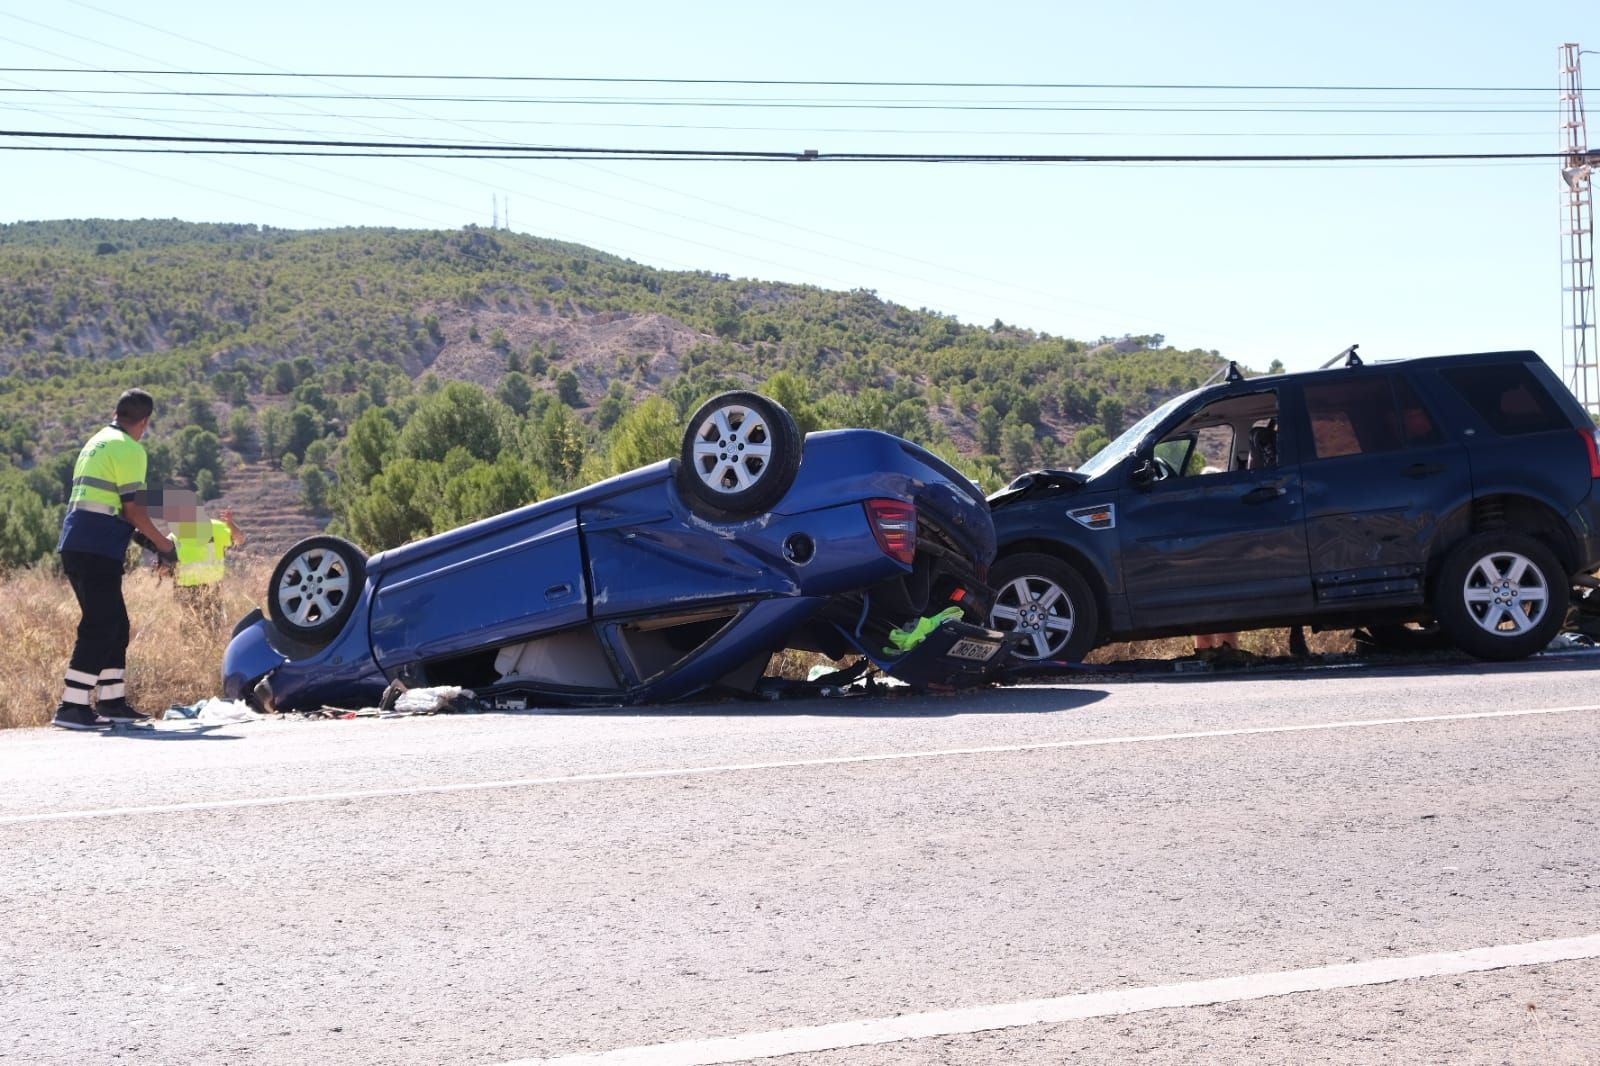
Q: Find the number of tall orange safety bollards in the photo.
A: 0